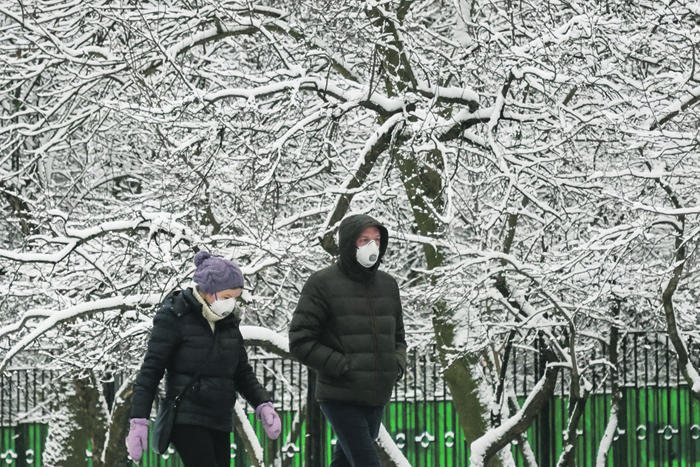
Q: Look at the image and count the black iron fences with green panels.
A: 1